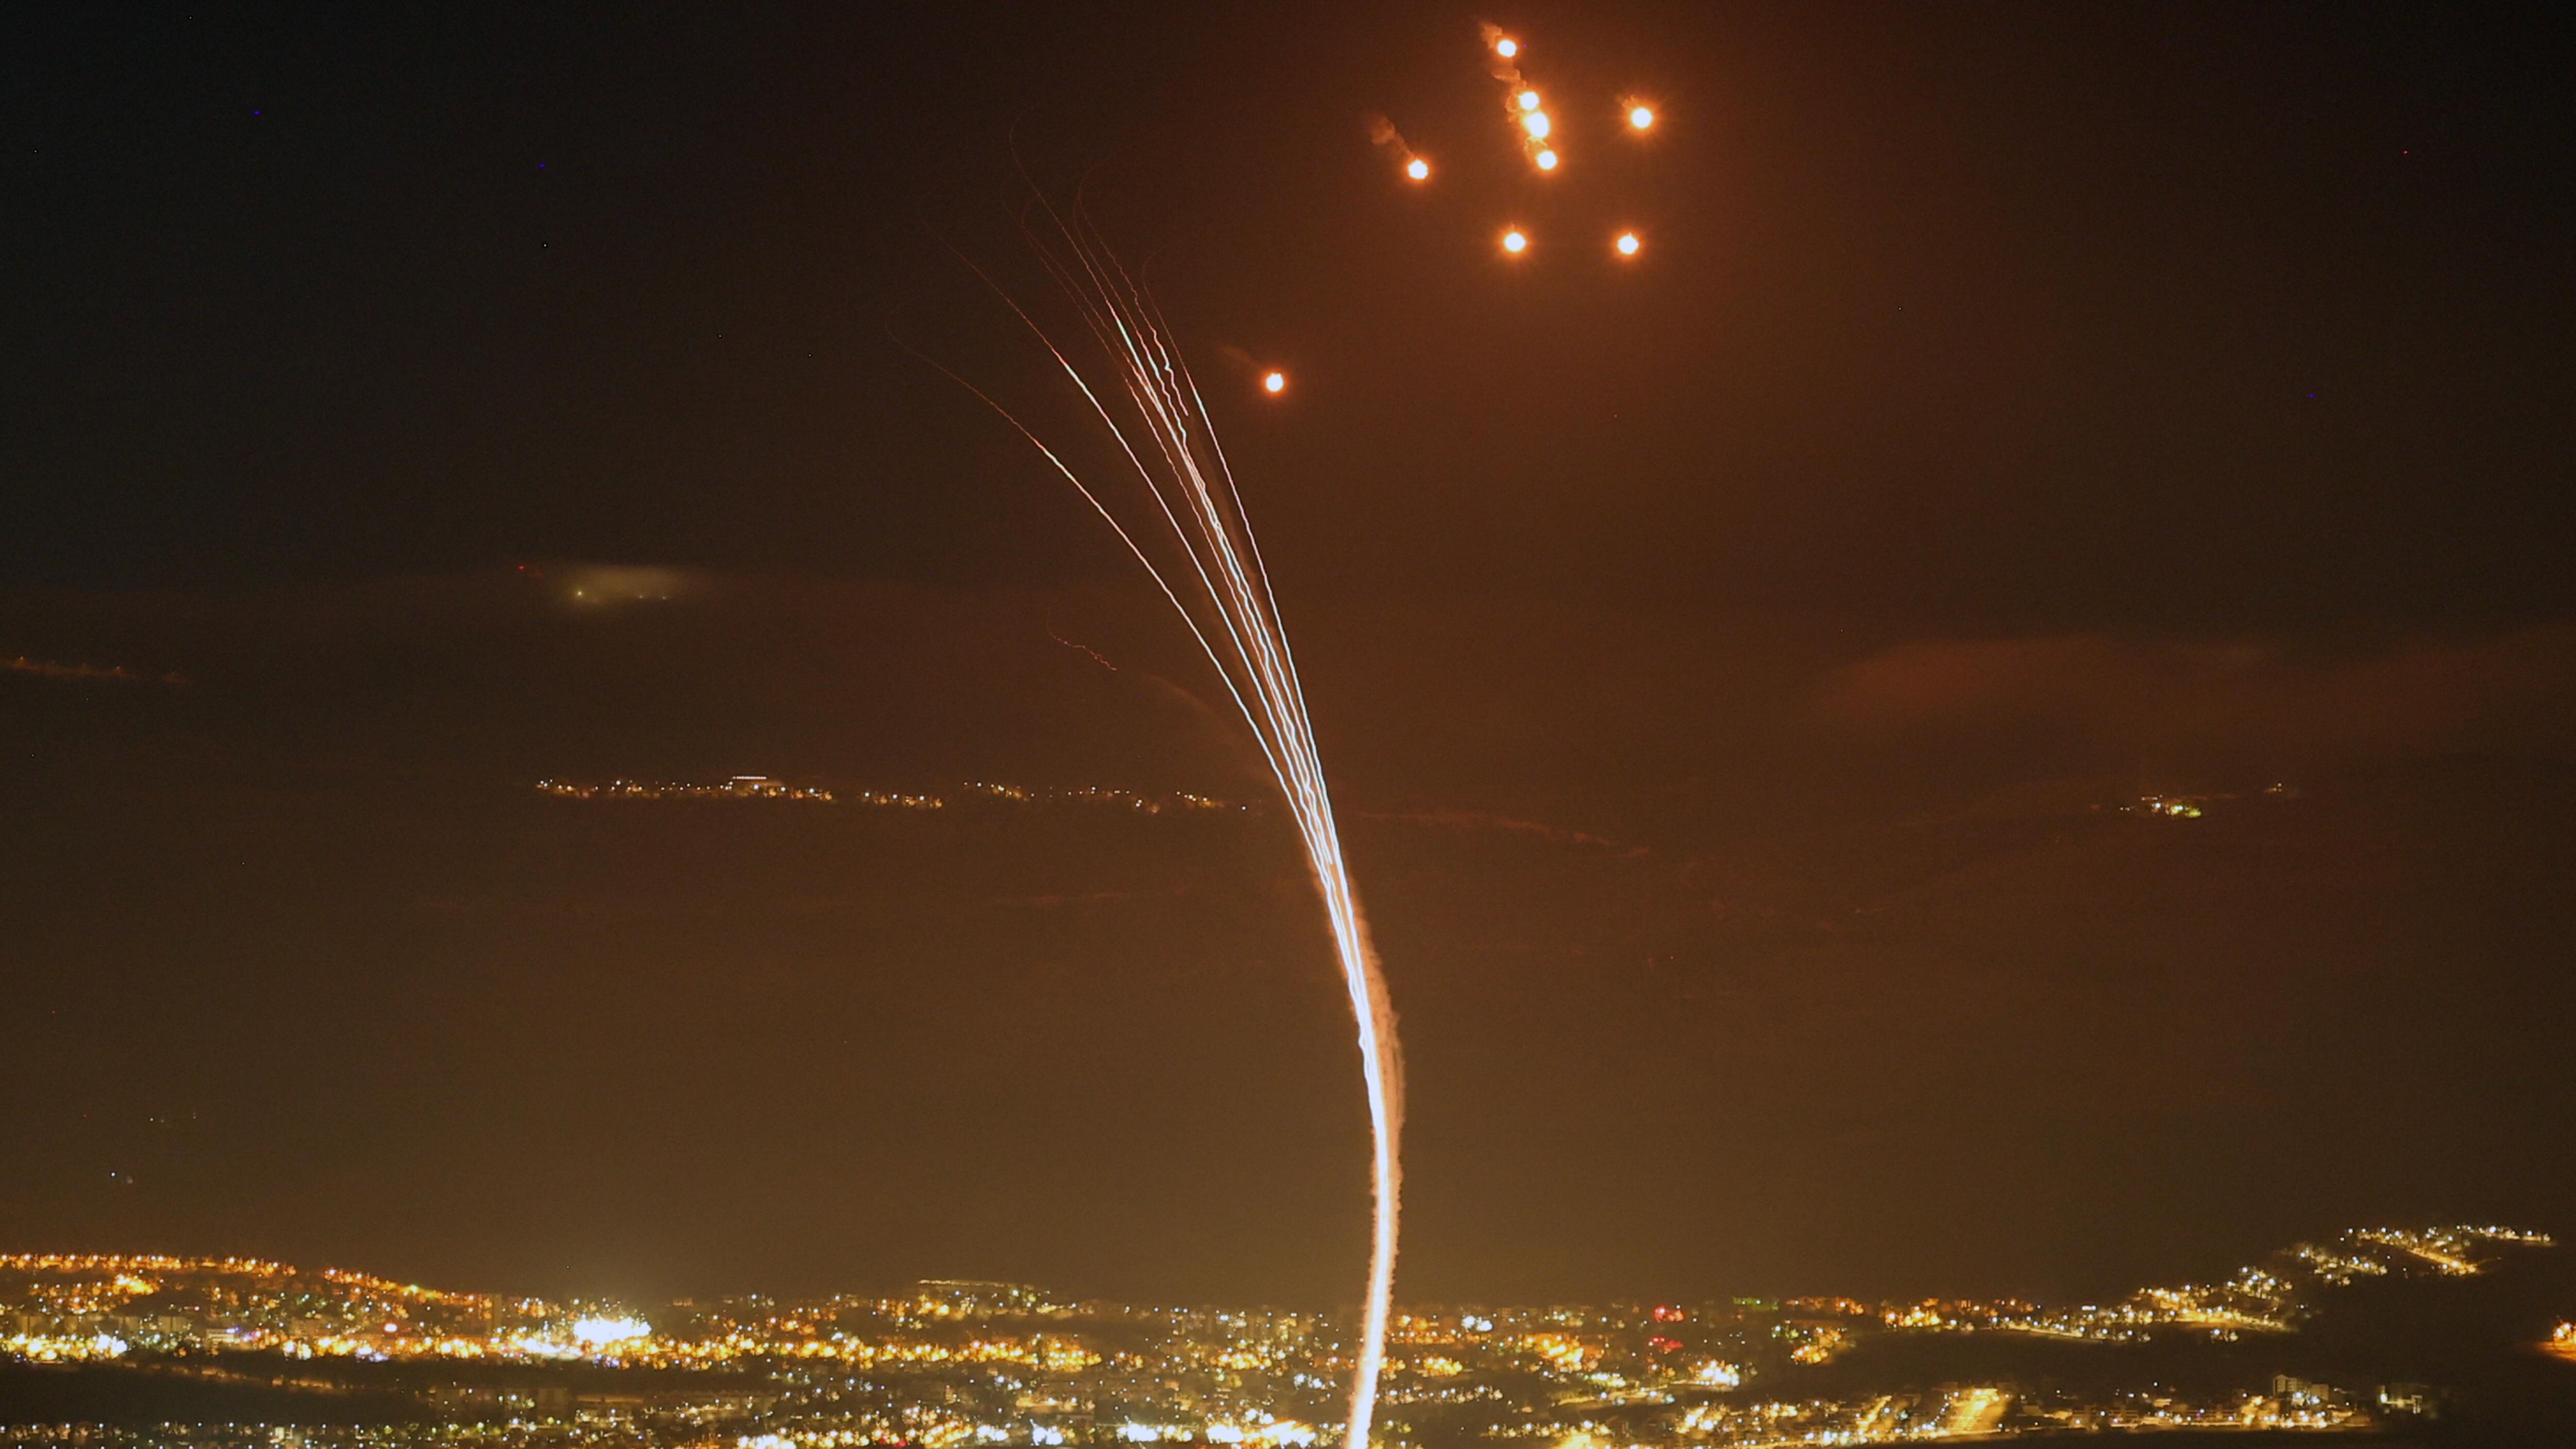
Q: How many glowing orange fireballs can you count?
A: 9